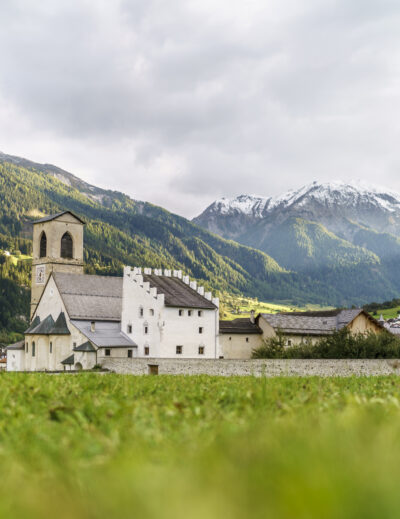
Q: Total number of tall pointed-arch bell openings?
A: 2